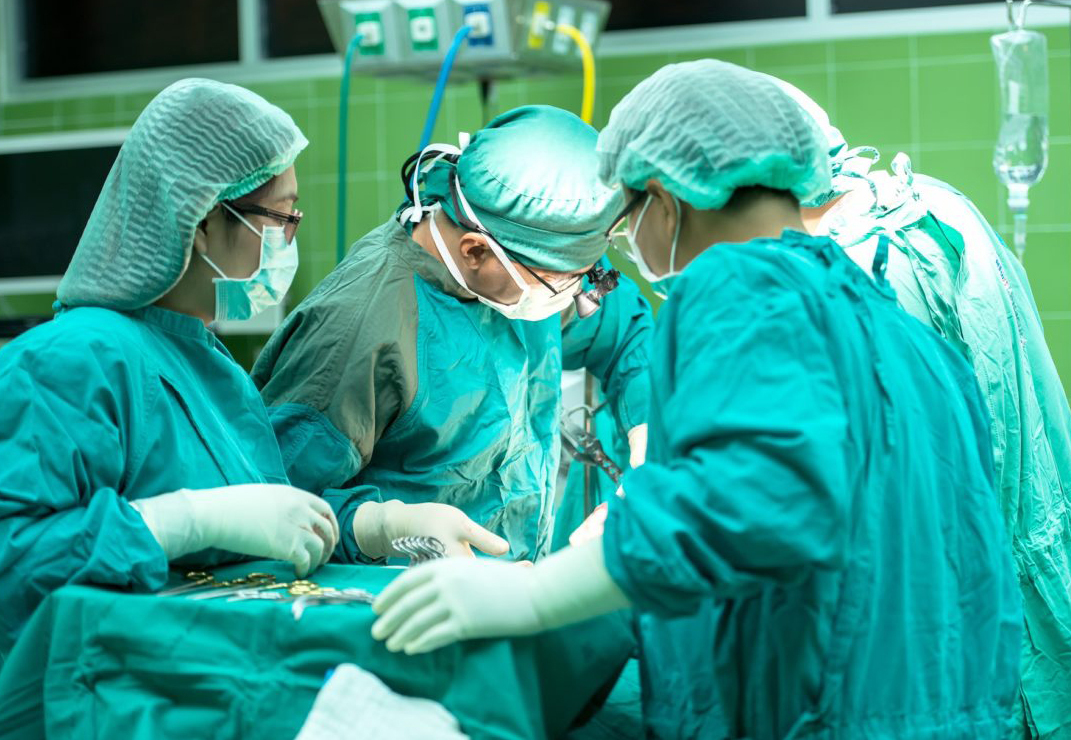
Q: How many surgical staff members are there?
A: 4